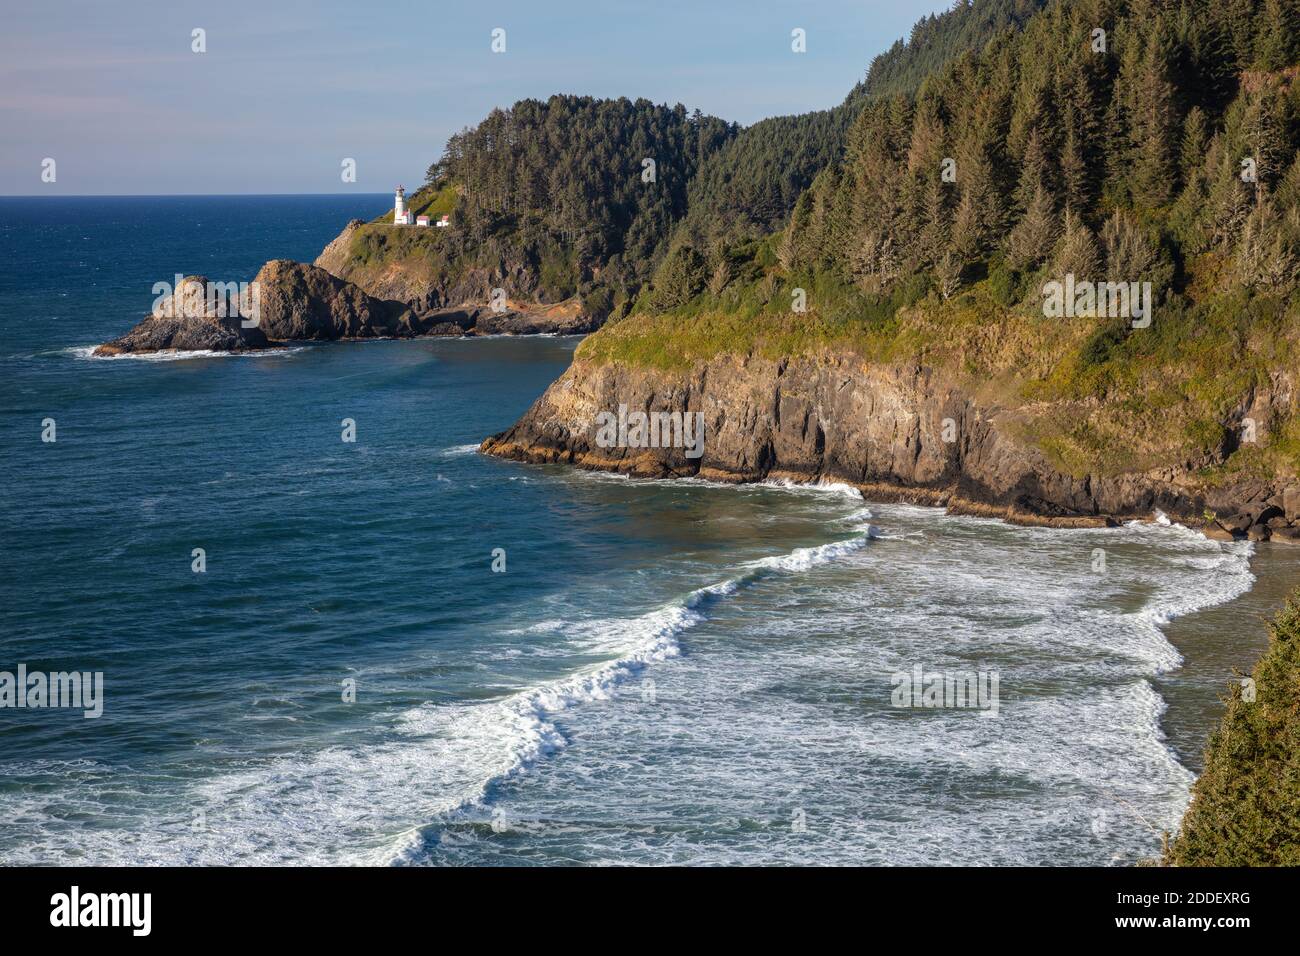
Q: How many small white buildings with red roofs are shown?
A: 3